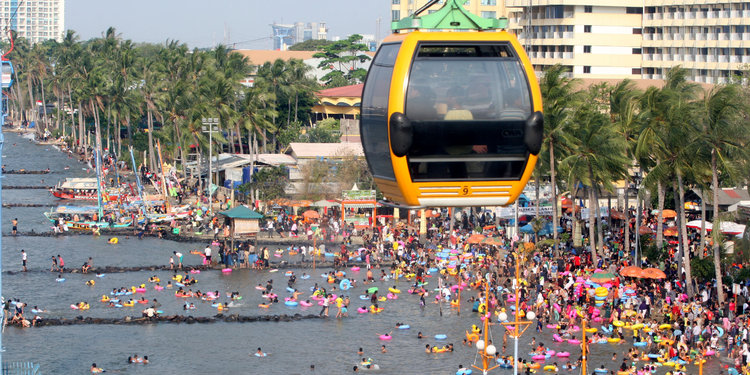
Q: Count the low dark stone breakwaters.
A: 6